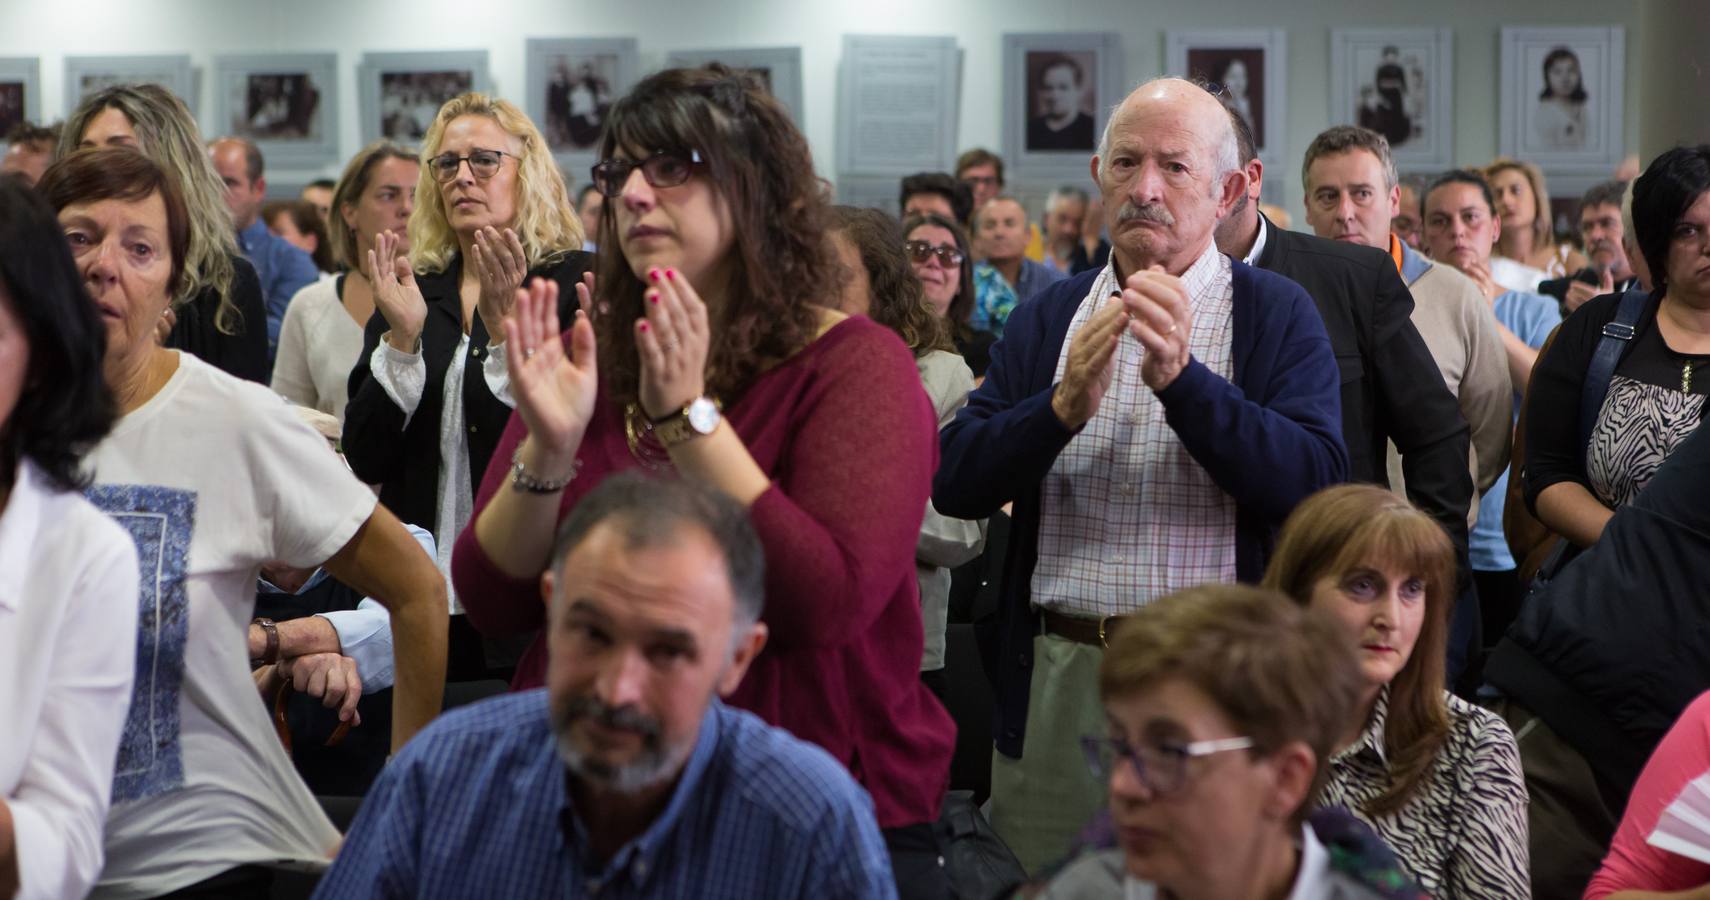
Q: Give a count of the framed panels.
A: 11